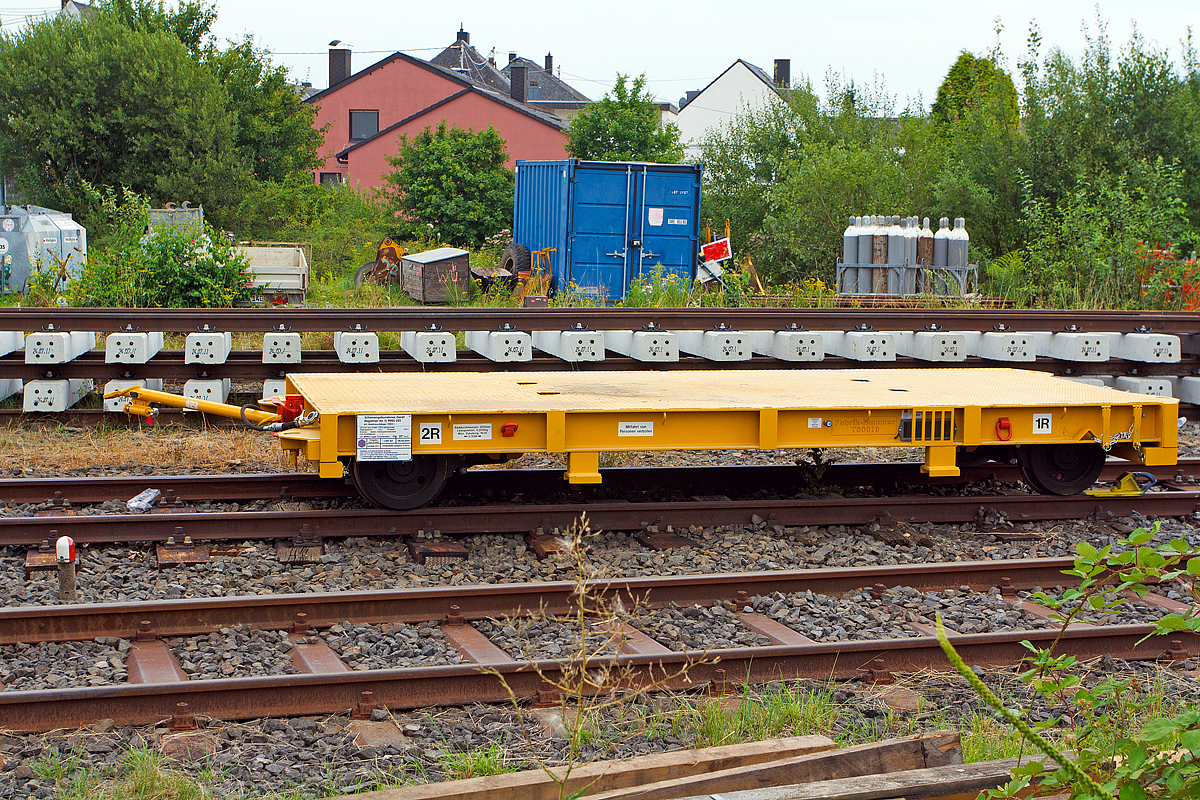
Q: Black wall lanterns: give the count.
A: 0